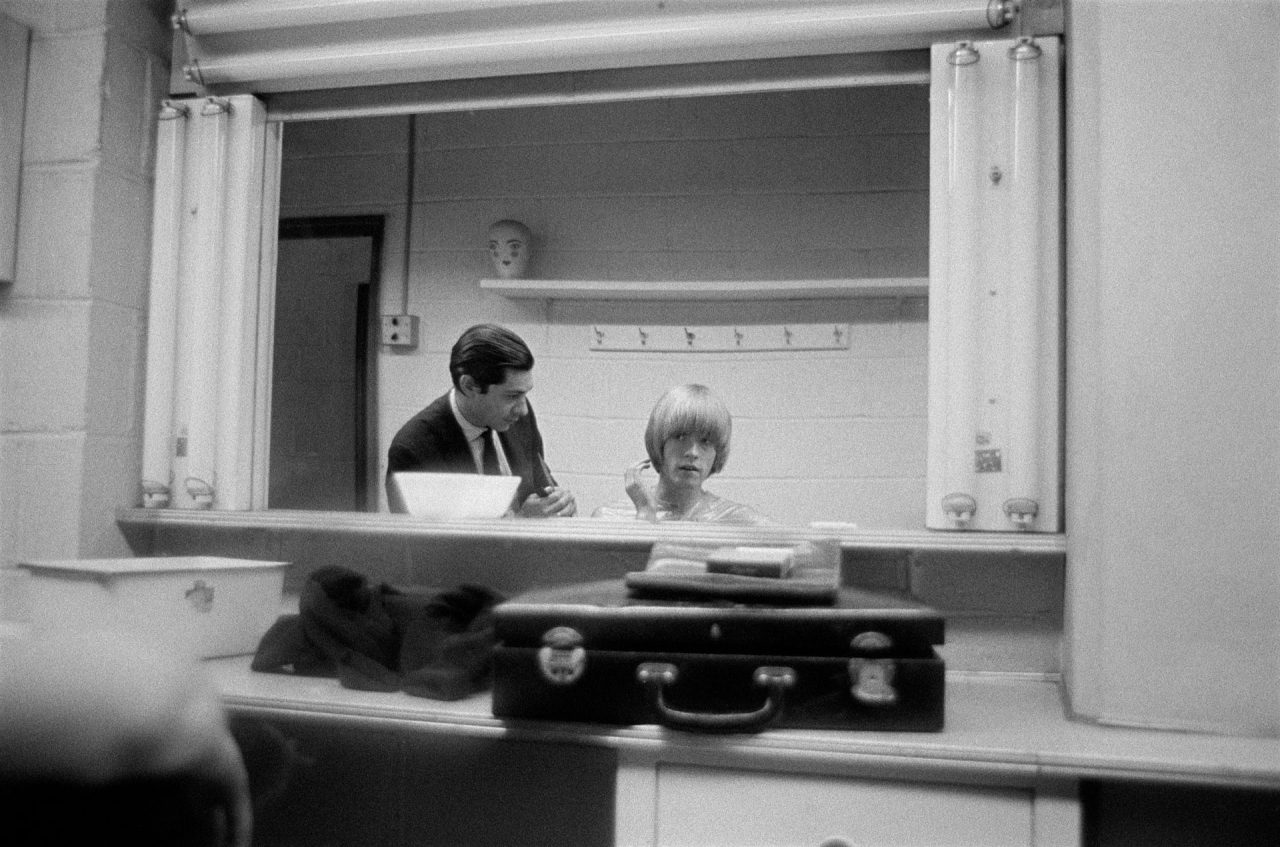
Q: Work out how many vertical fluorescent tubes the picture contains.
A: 4